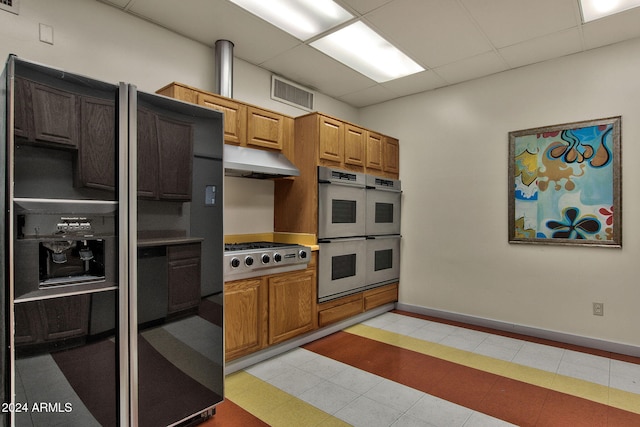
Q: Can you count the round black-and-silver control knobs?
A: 5